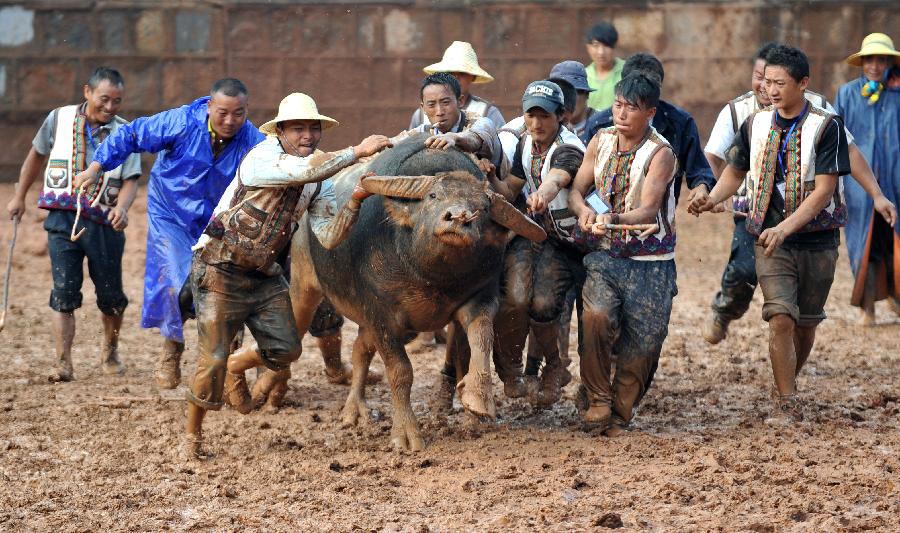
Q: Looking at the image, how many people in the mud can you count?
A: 14